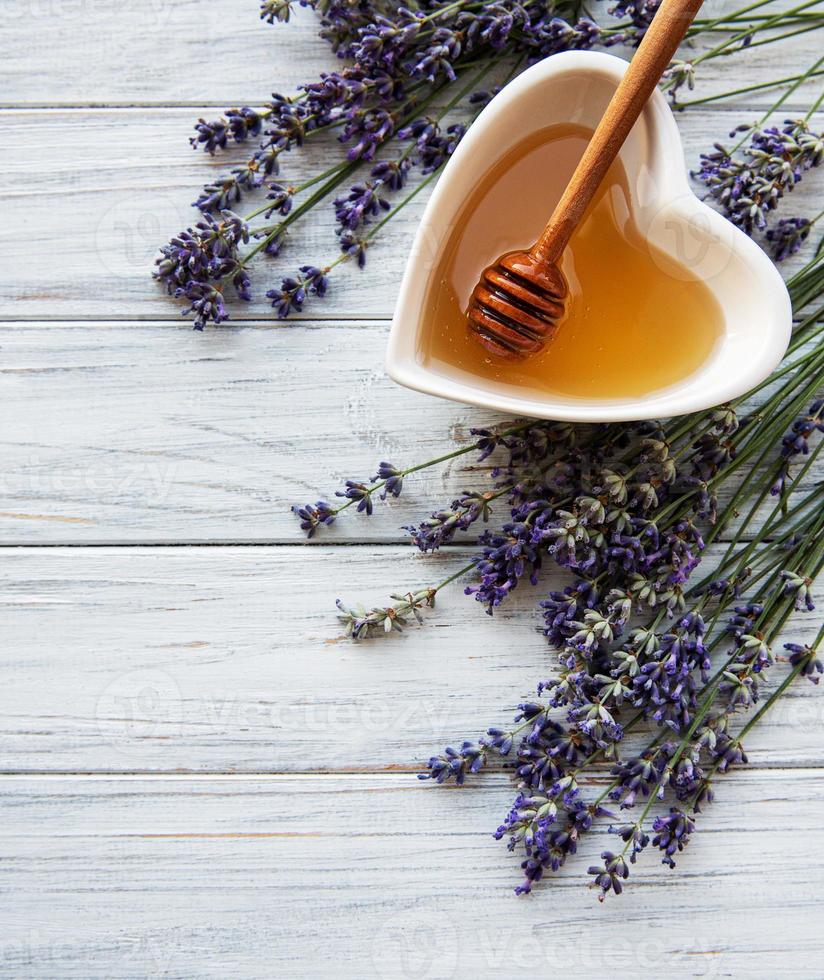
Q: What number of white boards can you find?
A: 5